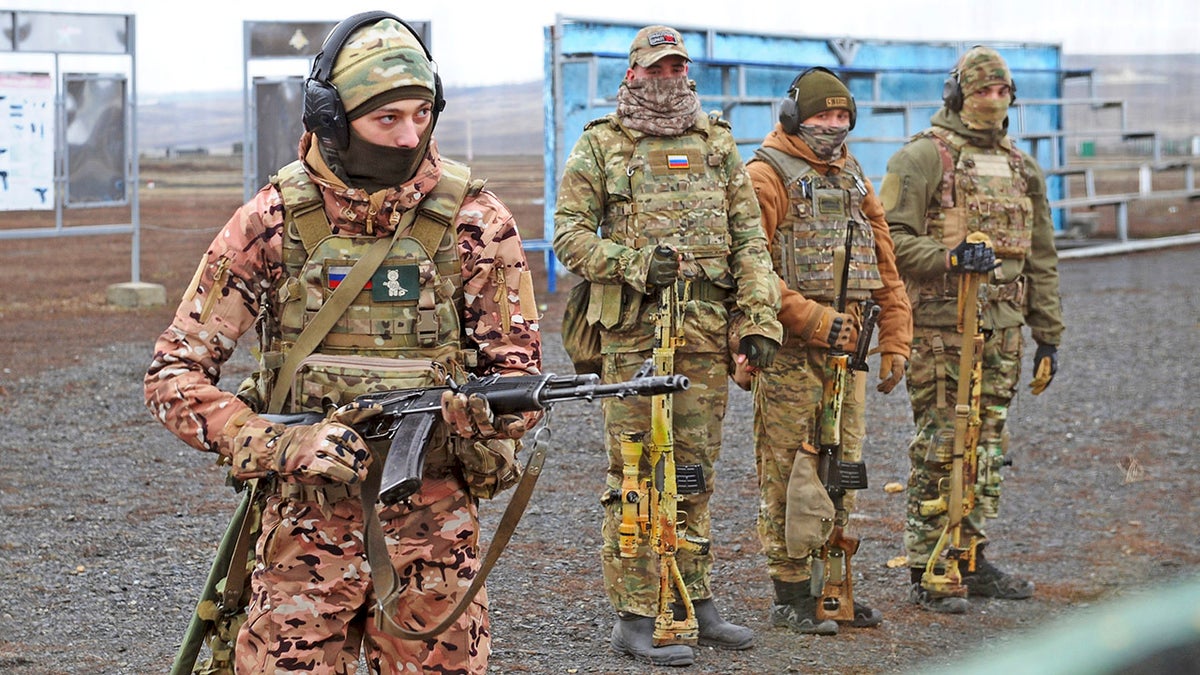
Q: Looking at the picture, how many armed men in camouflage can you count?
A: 4